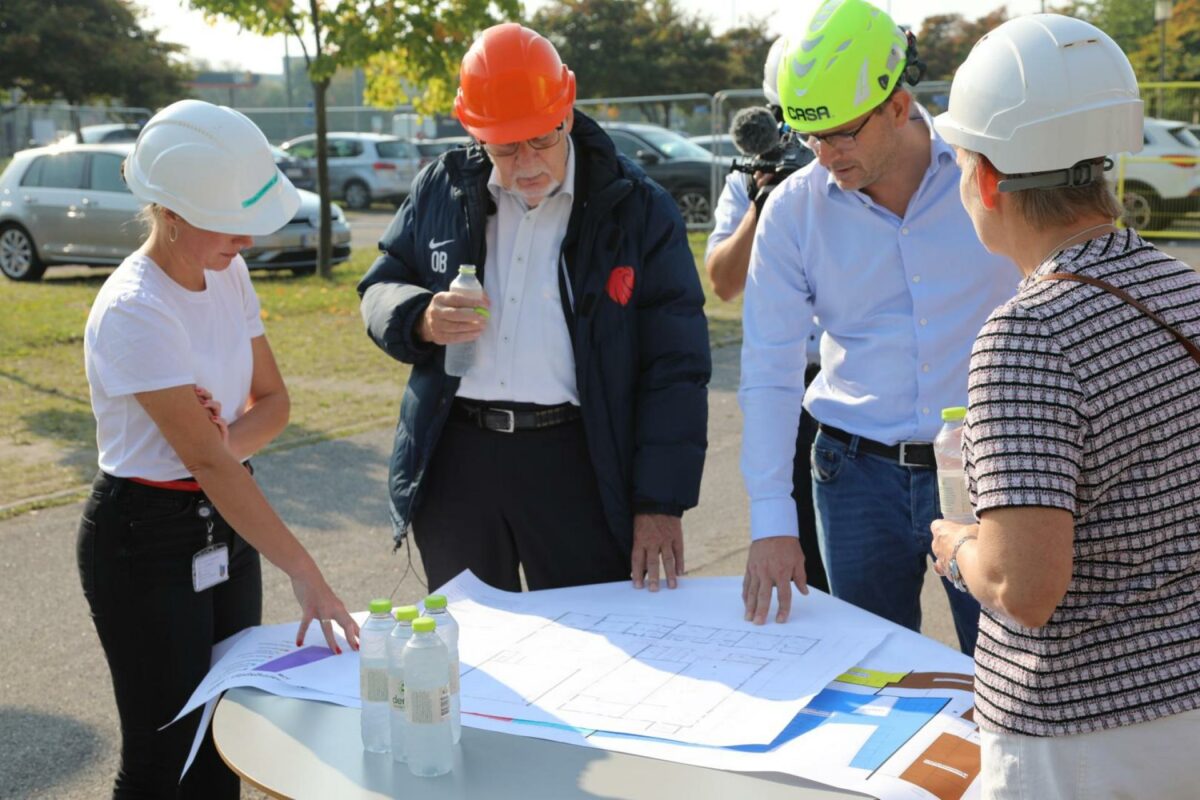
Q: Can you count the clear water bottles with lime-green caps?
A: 6